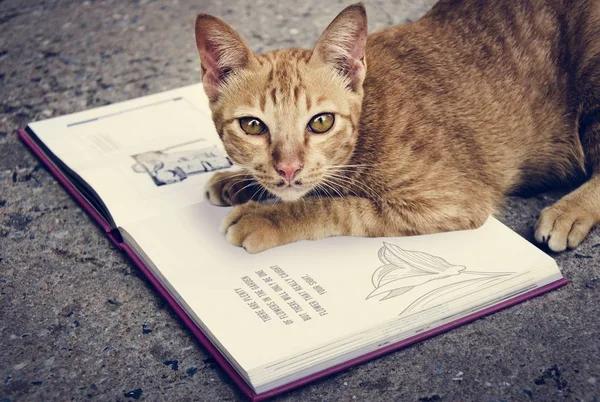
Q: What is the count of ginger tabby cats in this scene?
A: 1